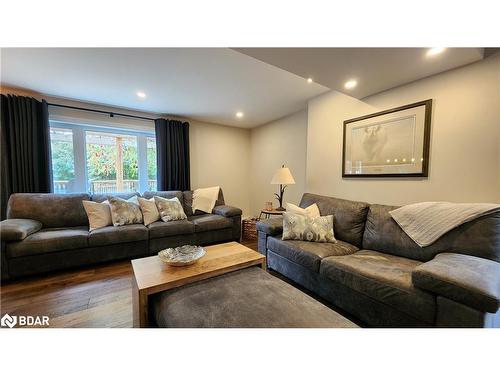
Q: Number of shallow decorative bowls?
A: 1